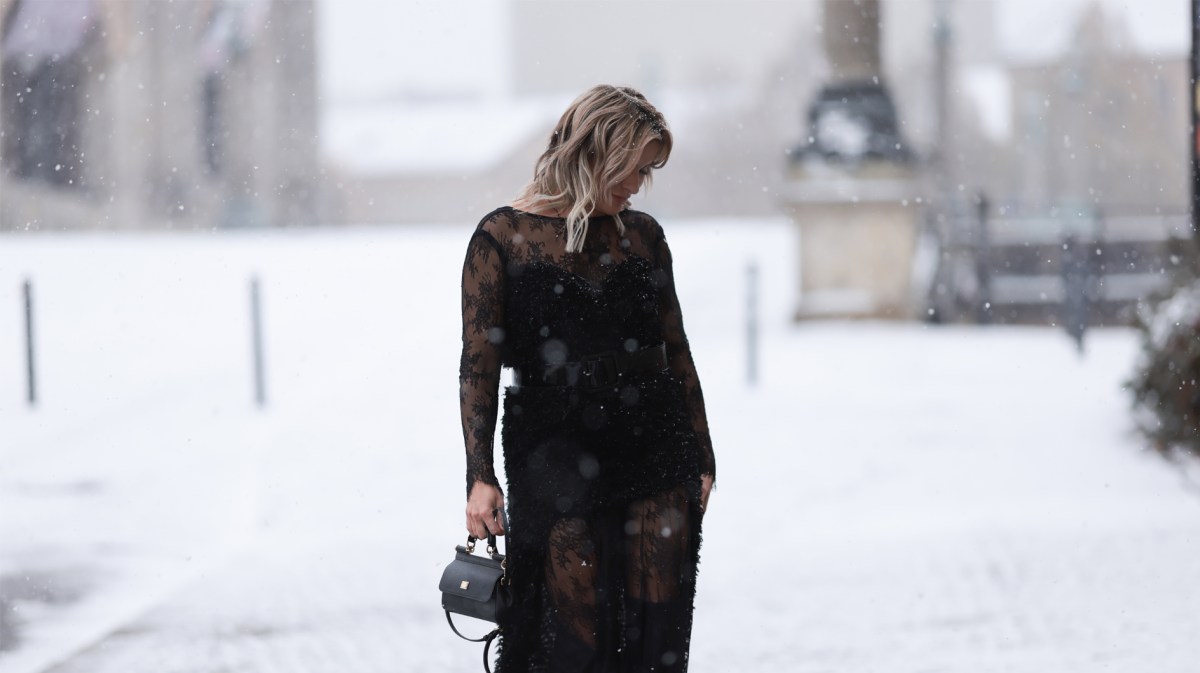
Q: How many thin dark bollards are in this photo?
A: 3